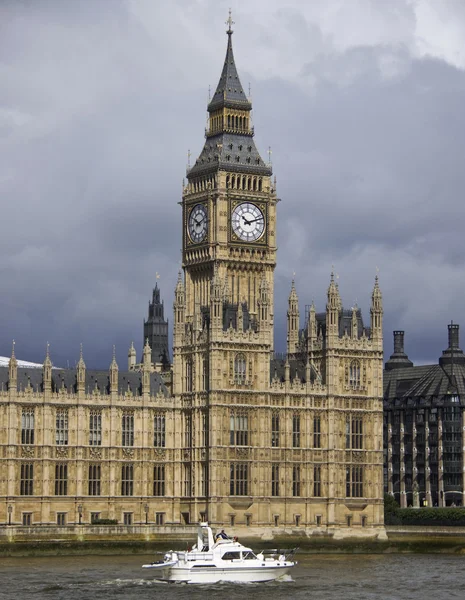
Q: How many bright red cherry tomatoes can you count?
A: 0